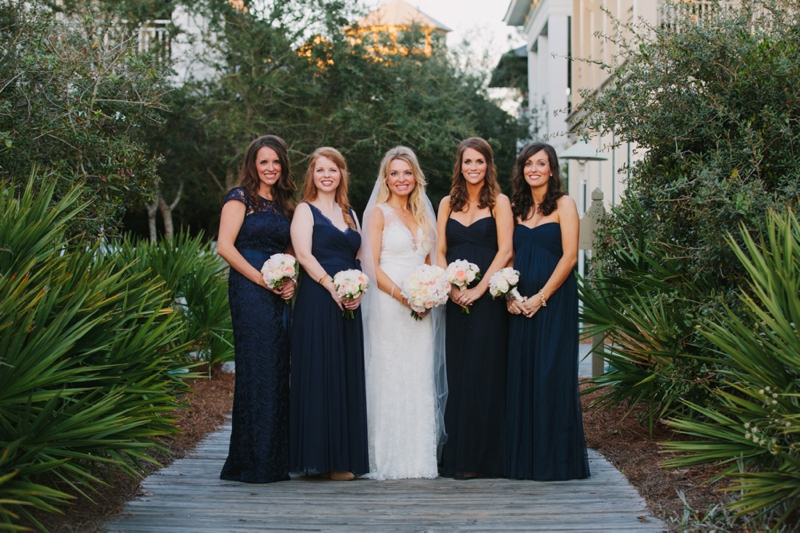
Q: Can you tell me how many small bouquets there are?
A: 4